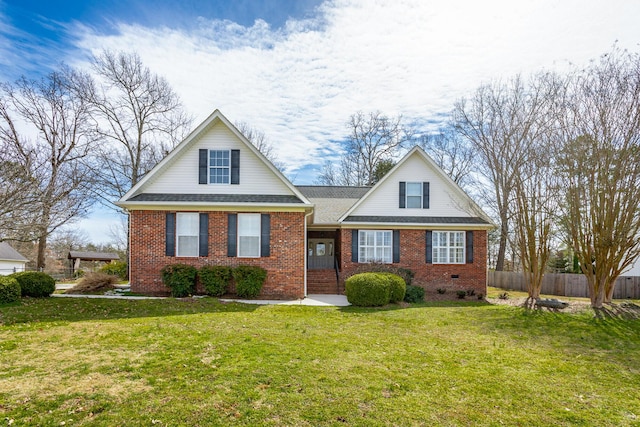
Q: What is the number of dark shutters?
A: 12